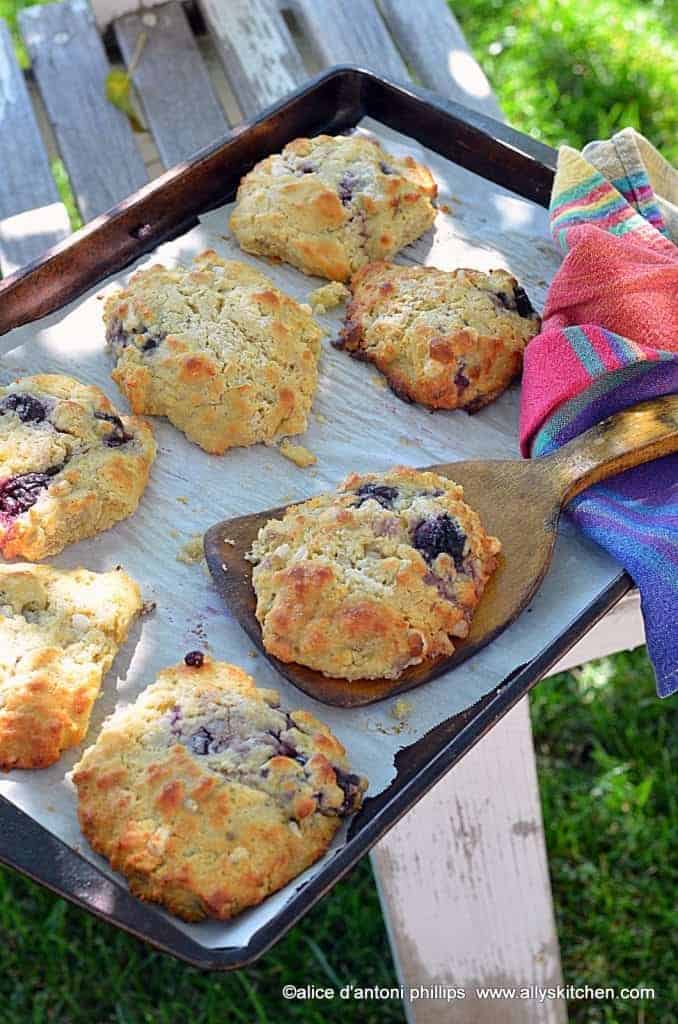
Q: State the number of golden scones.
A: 7